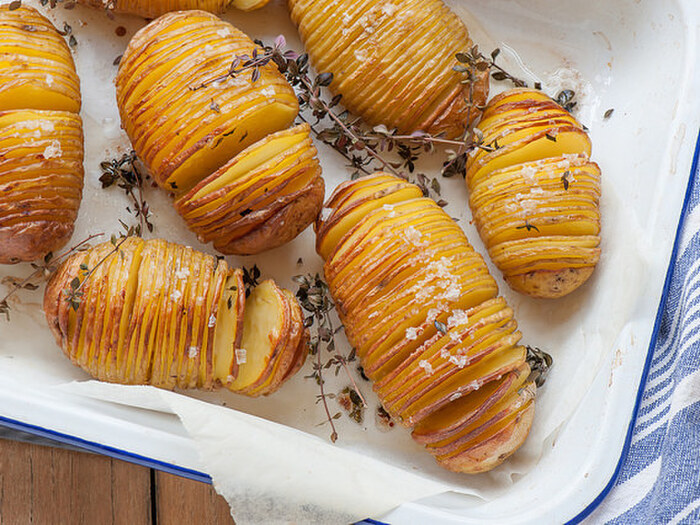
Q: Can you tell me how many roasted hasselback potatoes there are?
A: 7